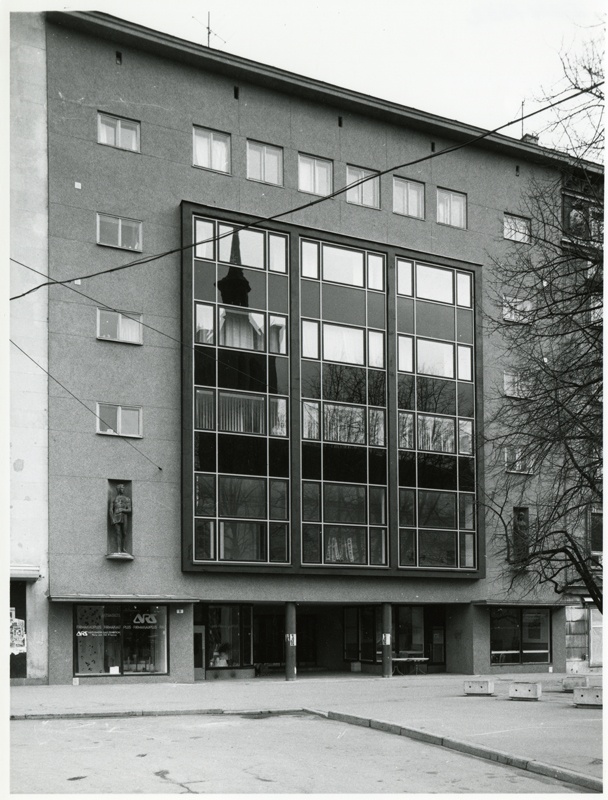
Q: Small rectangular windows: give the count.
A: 14